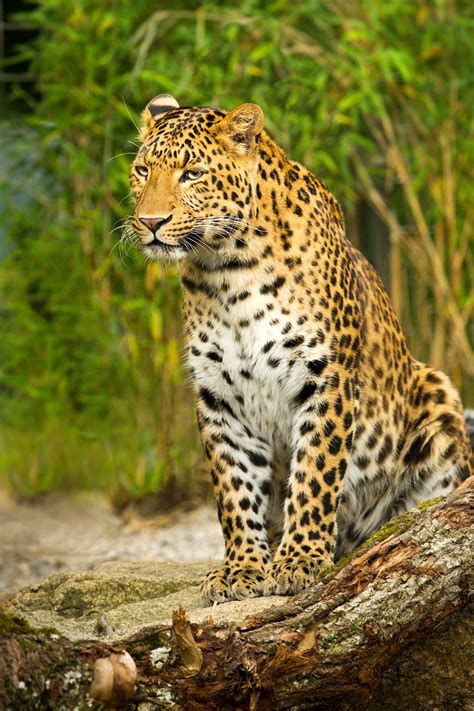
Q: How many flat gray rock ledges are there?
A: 1